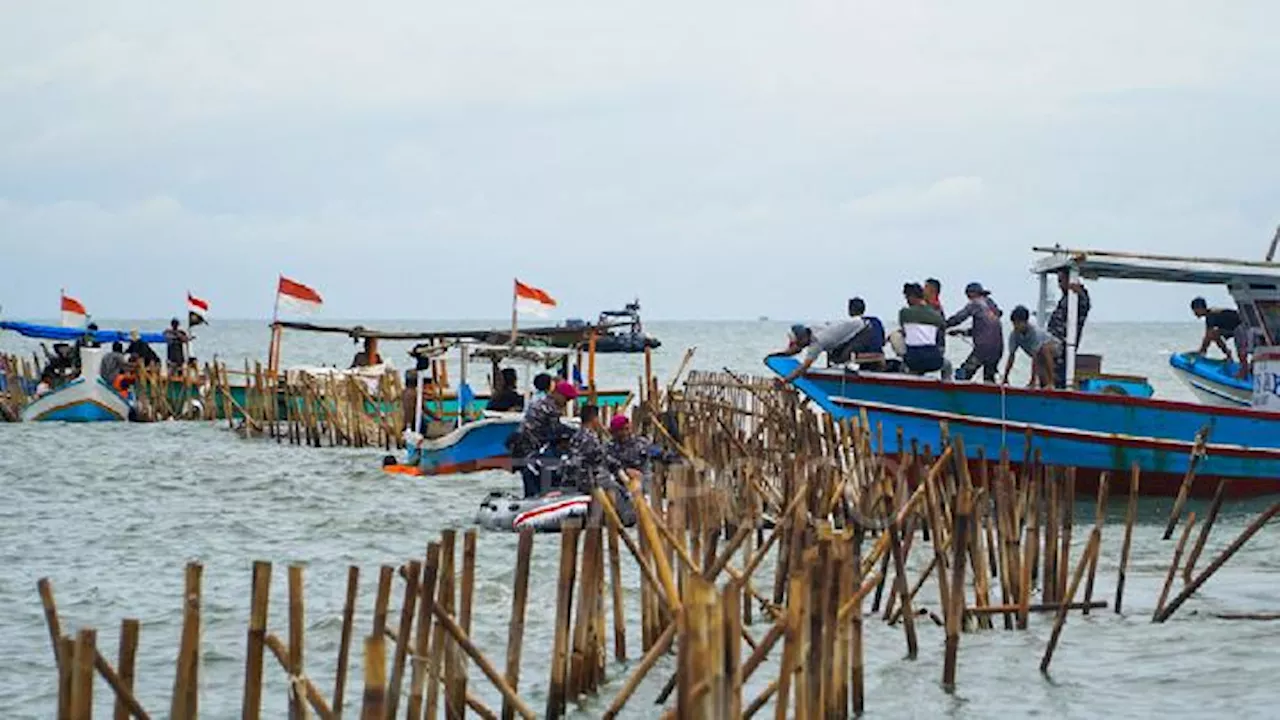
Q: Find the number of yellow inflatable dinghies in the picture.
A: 0